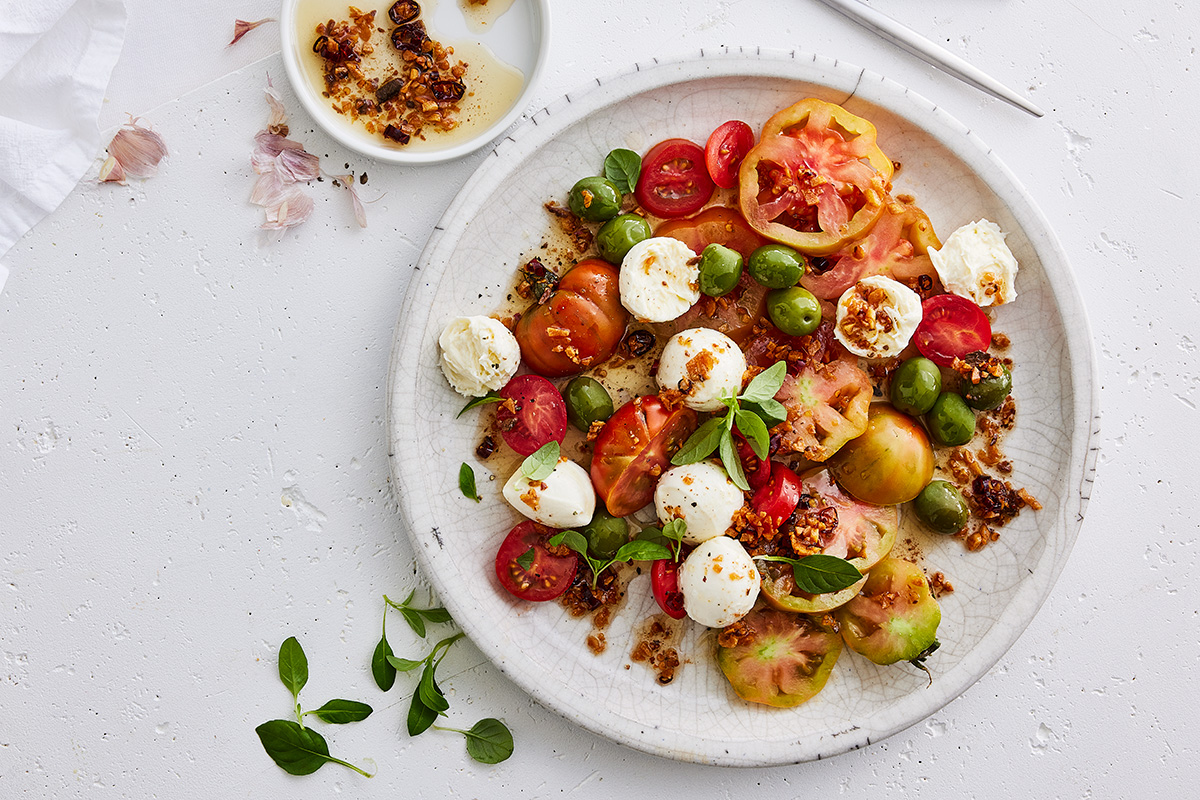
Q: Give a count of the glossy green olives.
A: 11